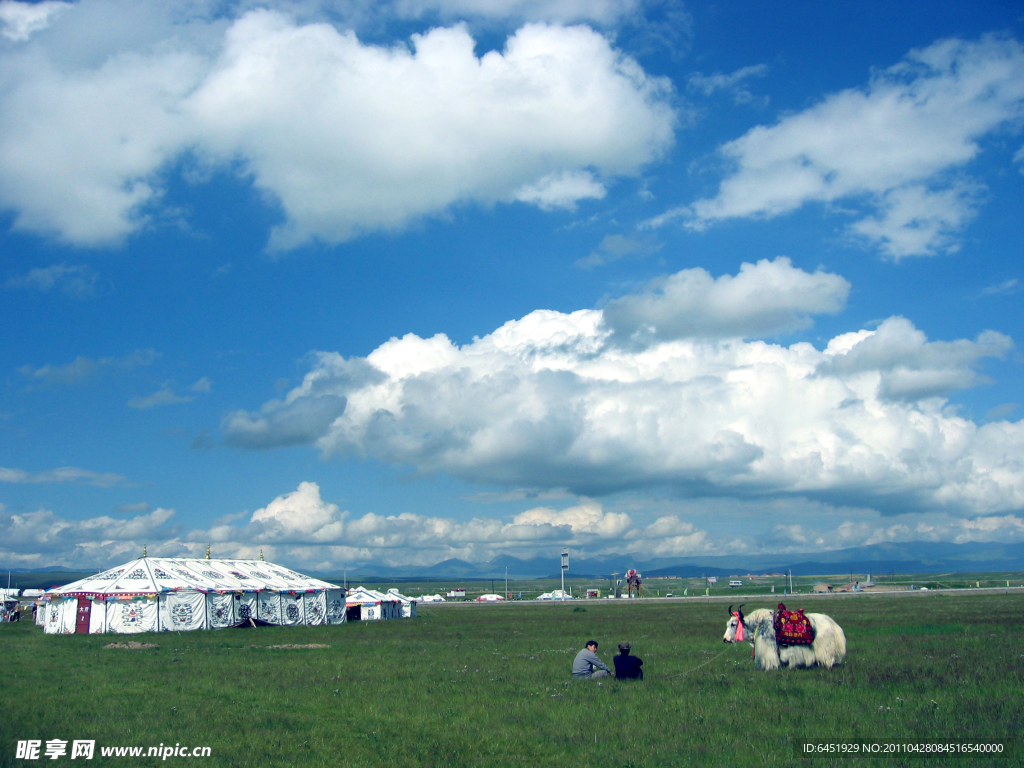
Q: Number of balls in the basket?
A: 0